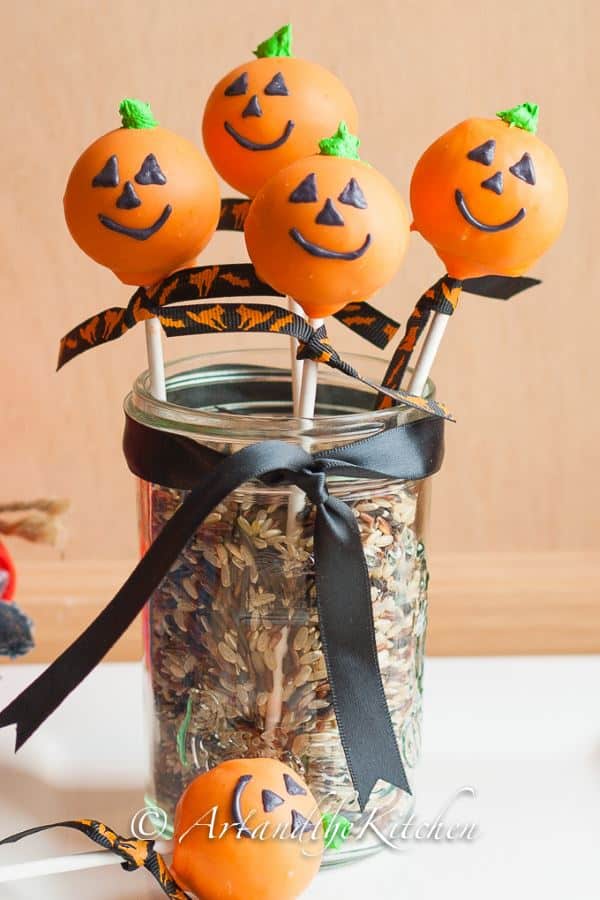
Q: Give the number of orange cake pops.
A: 5